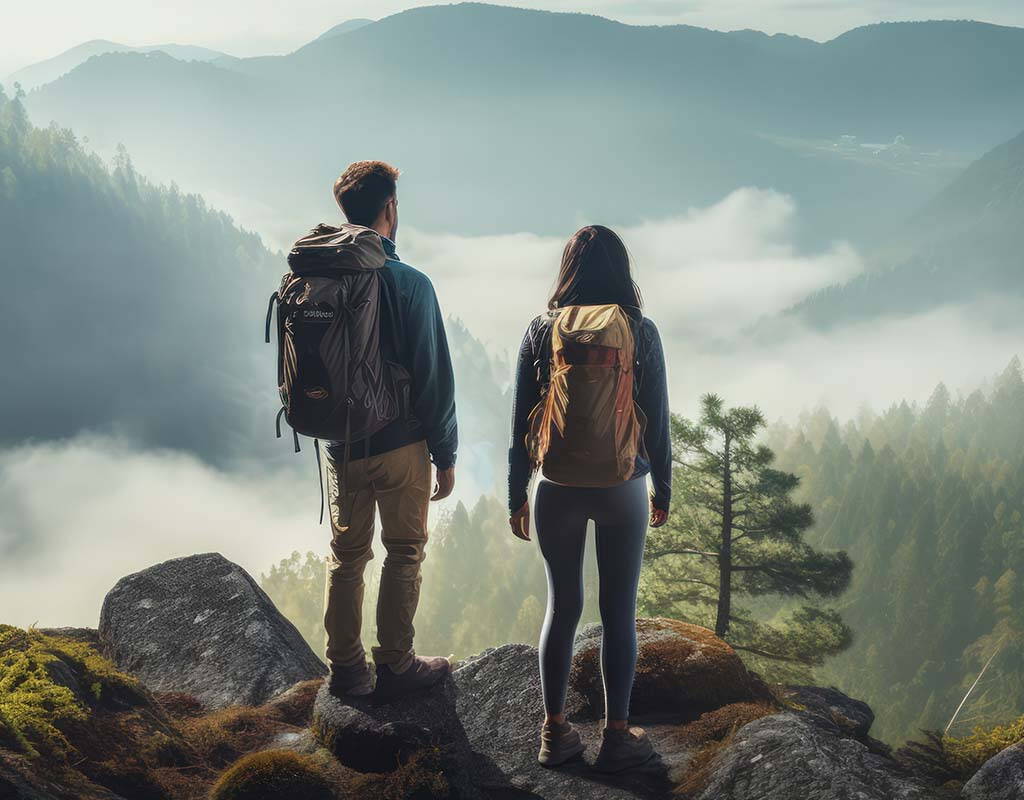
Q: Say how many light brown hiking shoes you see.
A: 2